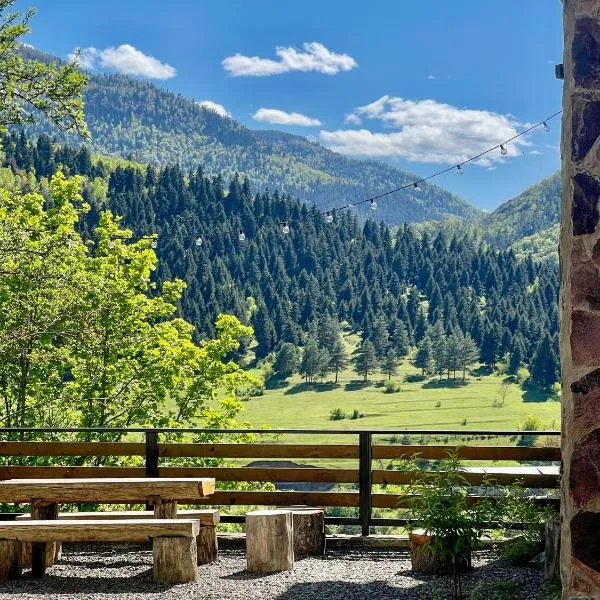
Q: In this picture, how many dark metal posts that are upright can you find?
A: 2